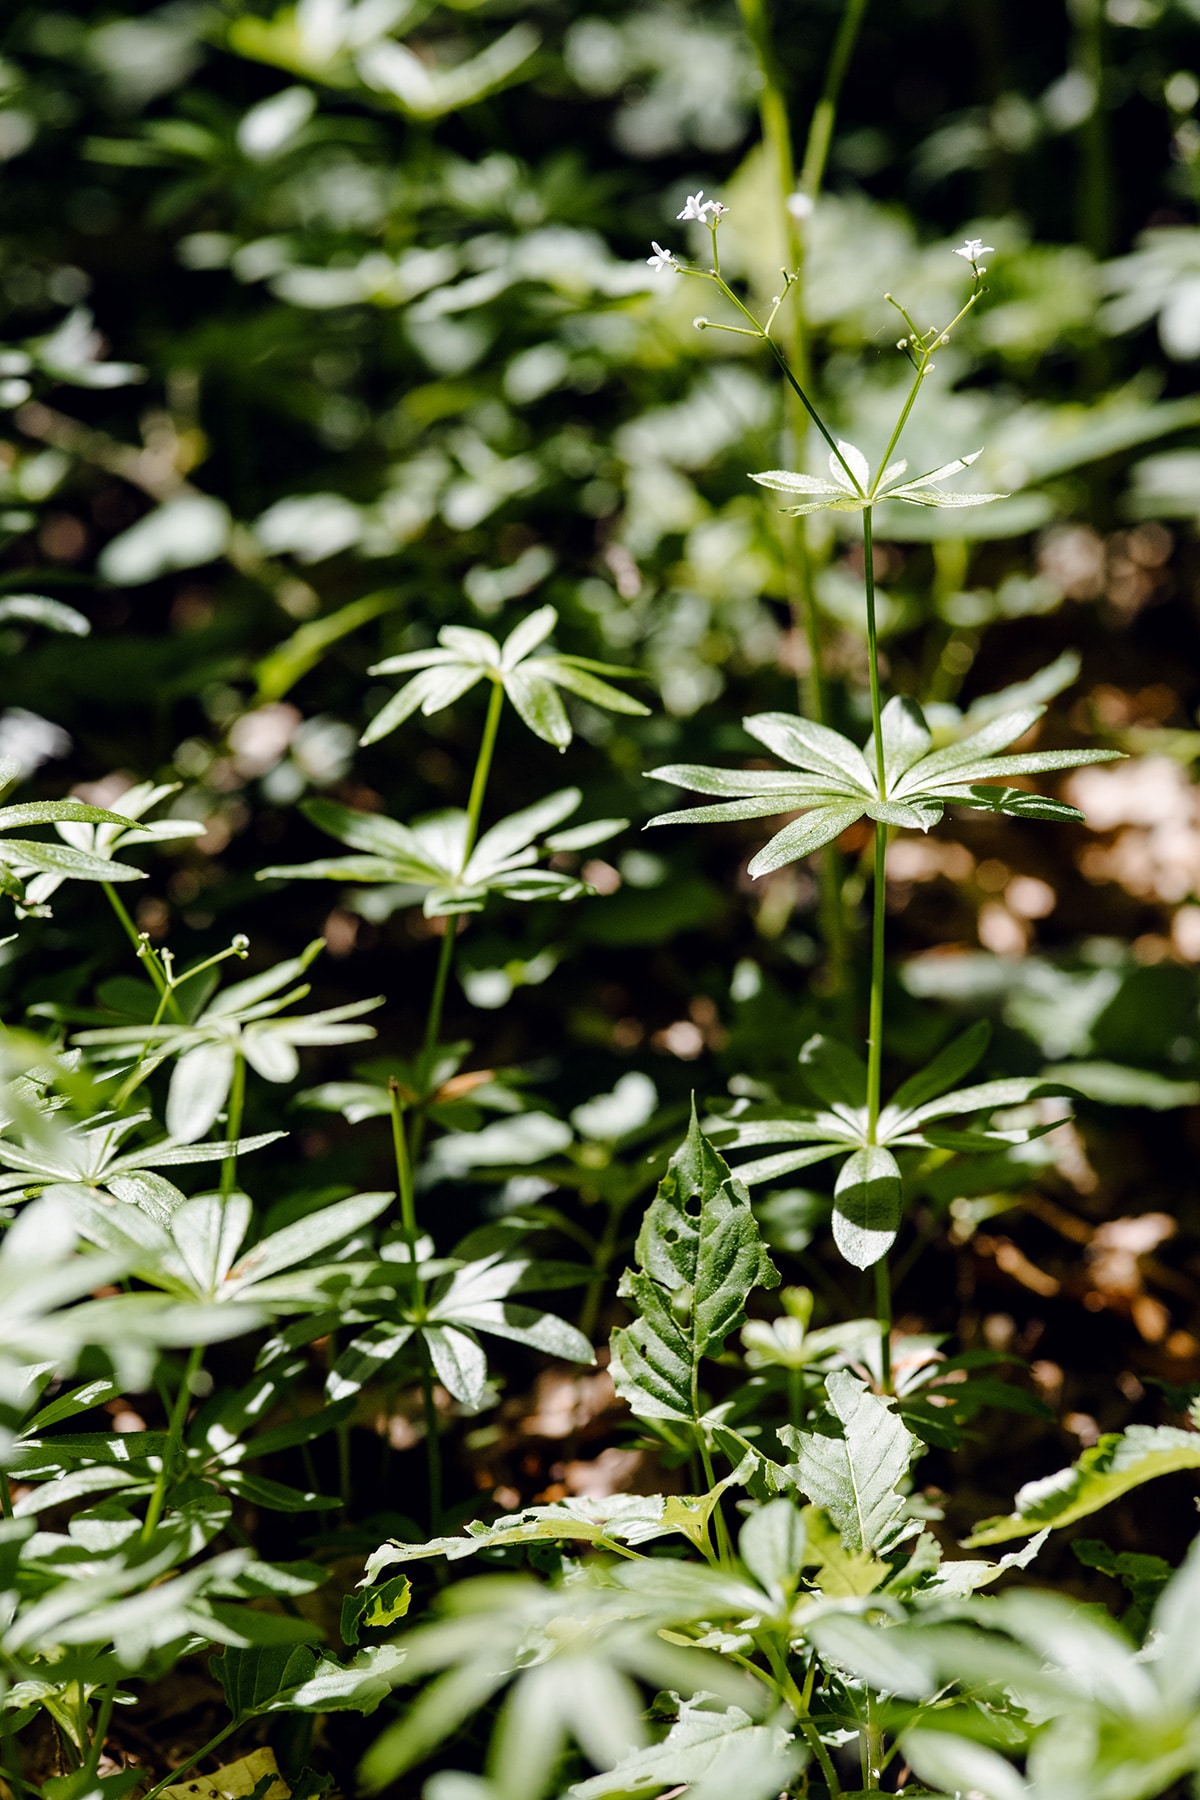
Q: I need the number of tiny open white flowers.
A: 3